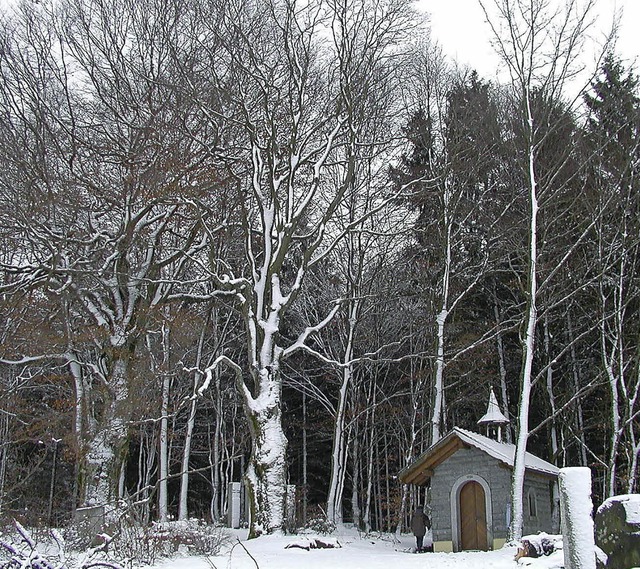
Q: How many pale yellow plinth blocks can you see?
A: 2